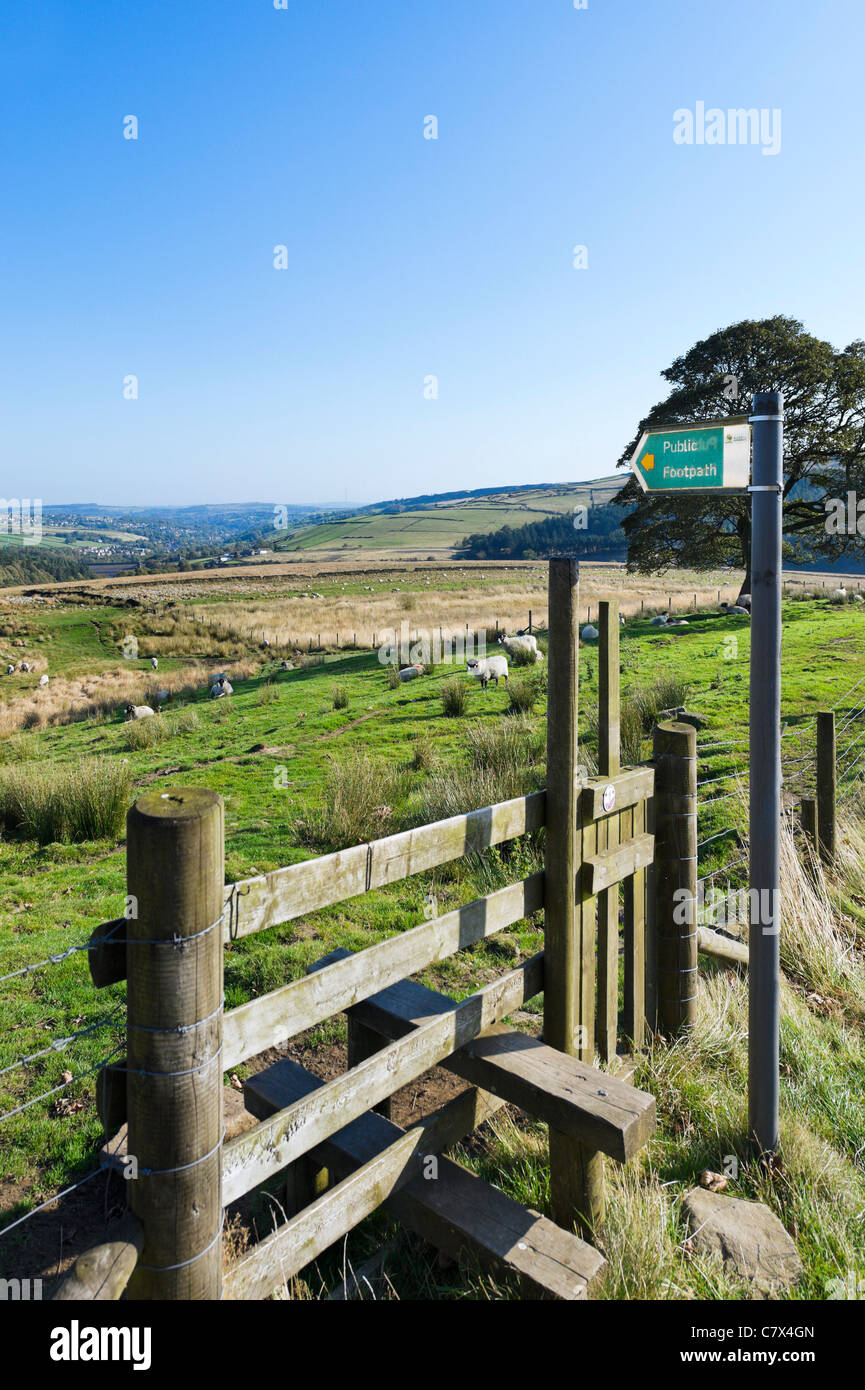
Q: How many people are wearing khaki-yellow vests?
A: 0